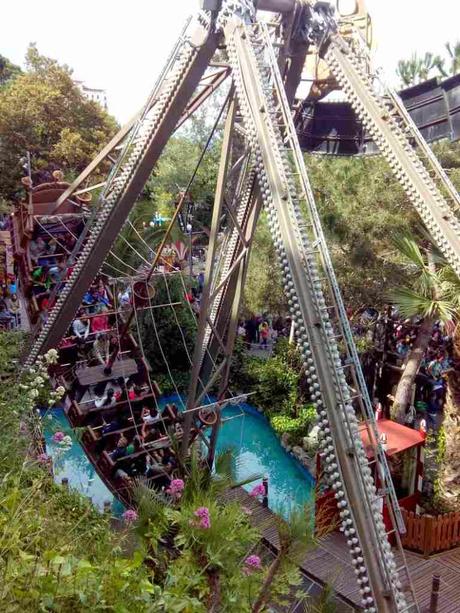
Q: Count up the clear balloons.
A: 0